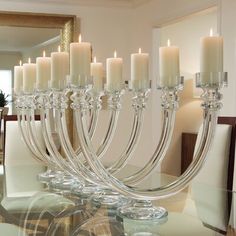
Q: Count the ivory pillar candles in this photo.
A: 10